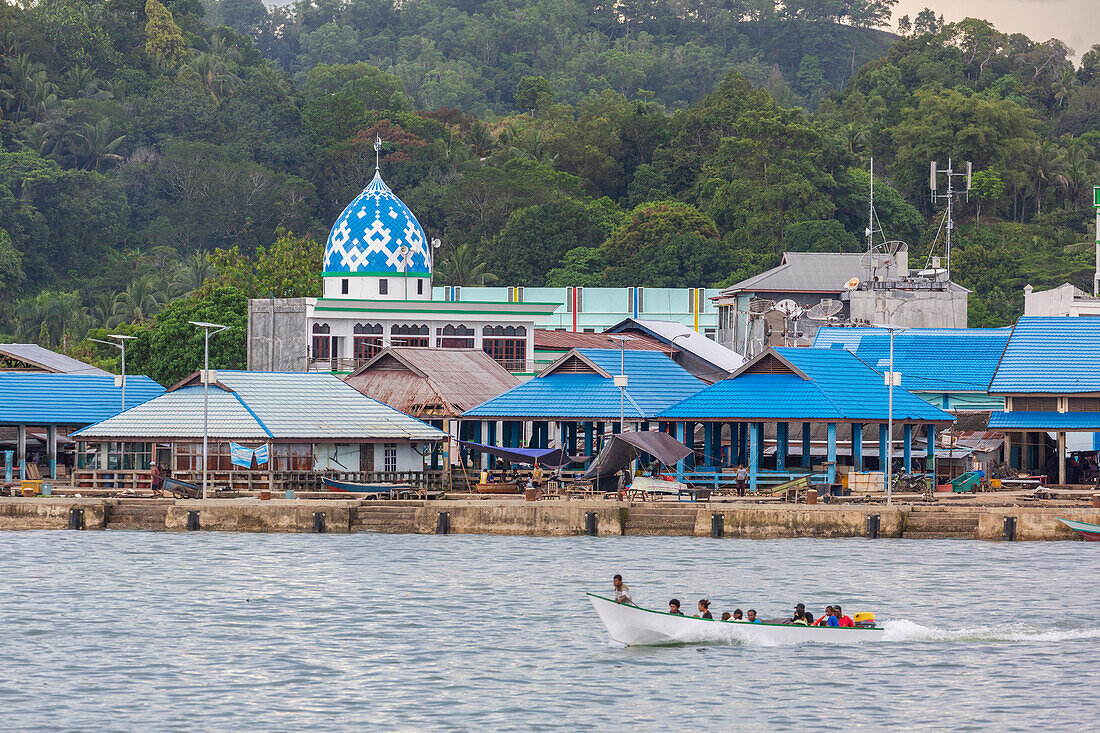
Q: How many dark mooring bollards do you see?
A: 8